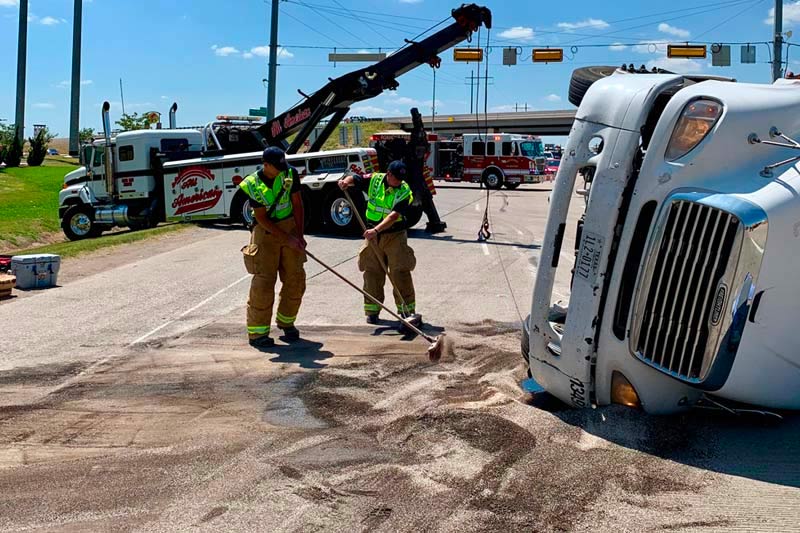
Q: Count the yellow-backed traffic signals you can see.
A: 3